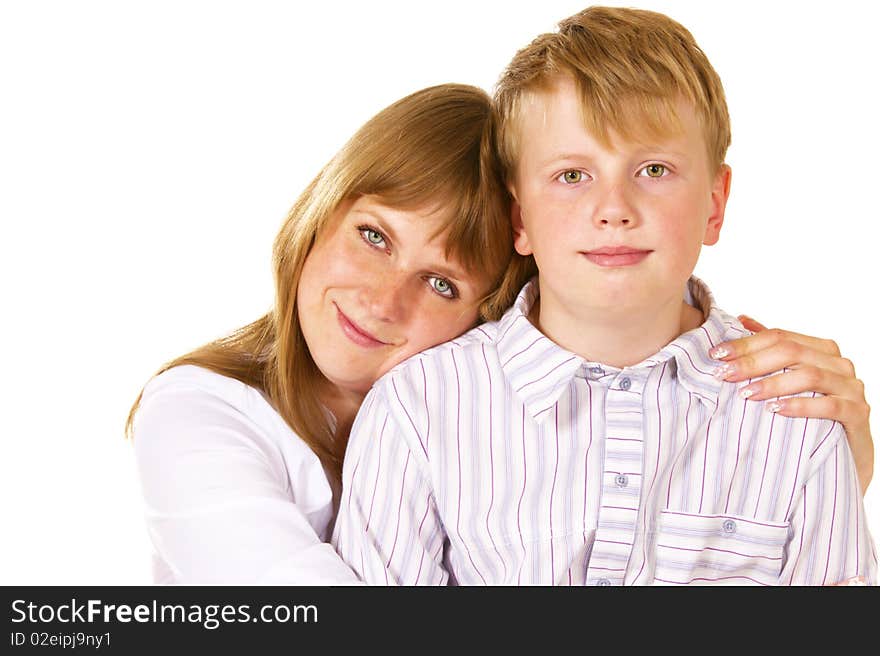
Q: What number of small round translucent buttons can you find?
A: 5